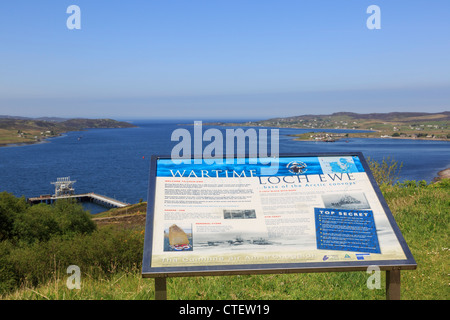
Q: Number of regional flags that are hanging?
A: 0